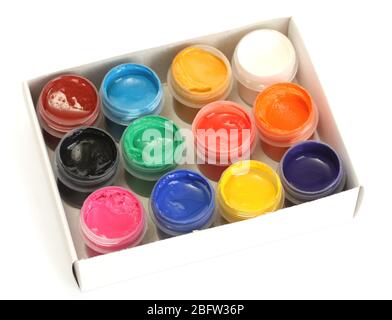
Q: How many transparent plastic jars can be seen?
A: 12